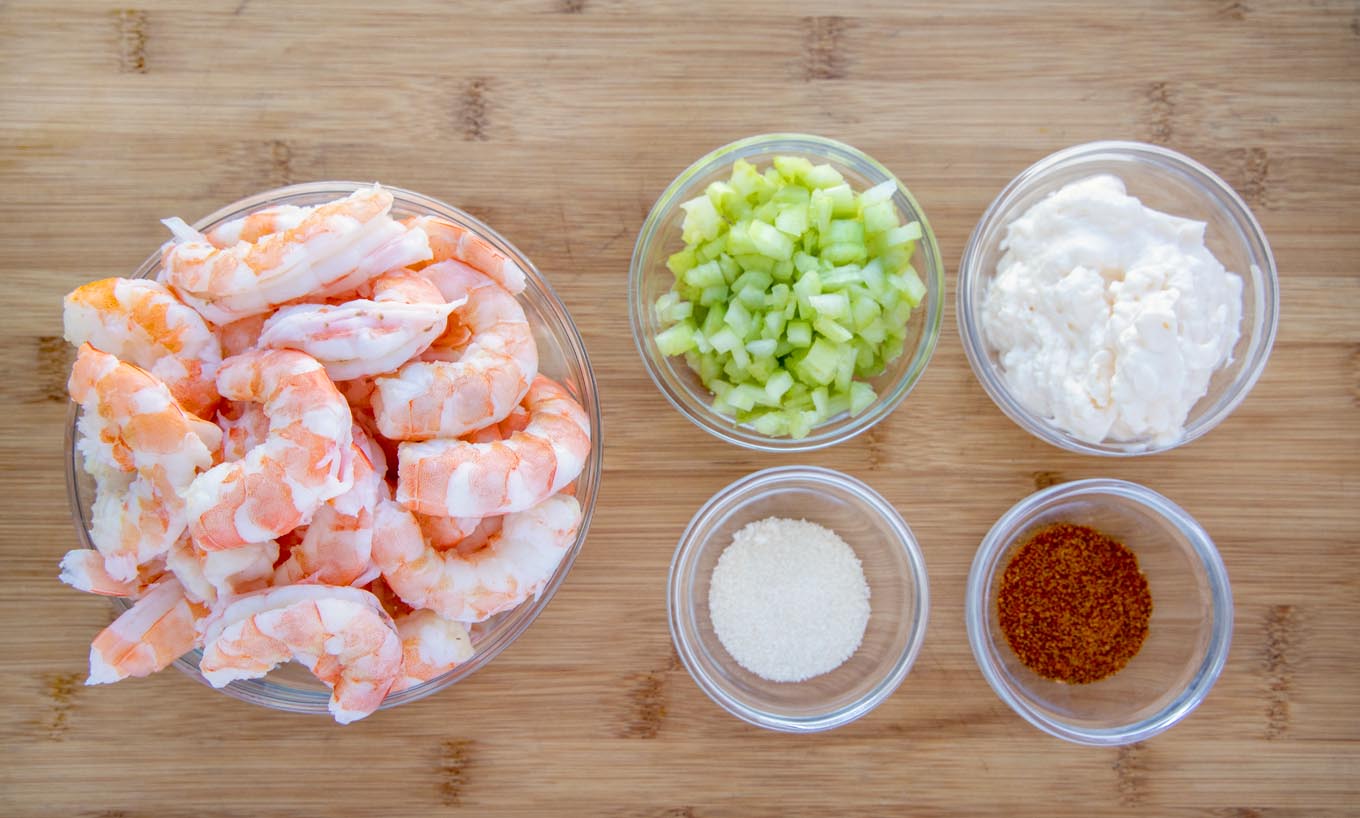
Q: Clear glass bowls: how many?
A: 5